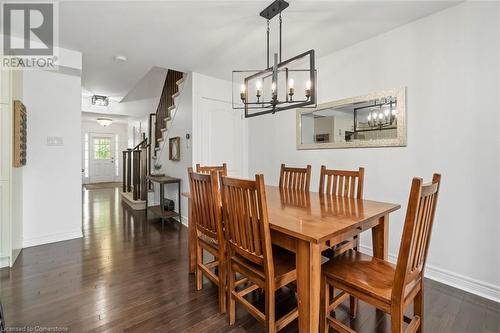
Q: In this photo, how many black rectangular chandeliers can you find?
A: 1